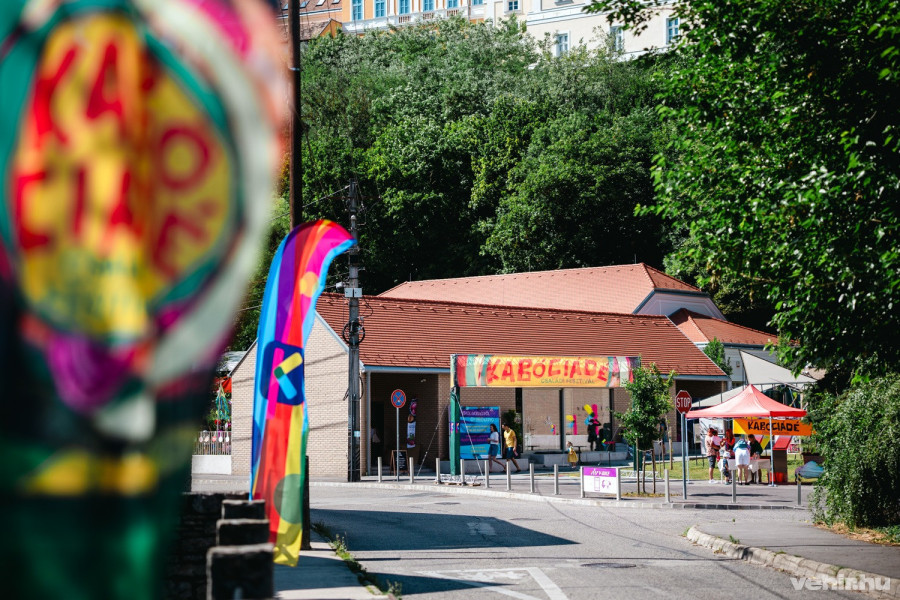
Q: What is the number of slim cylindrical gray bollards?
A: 13